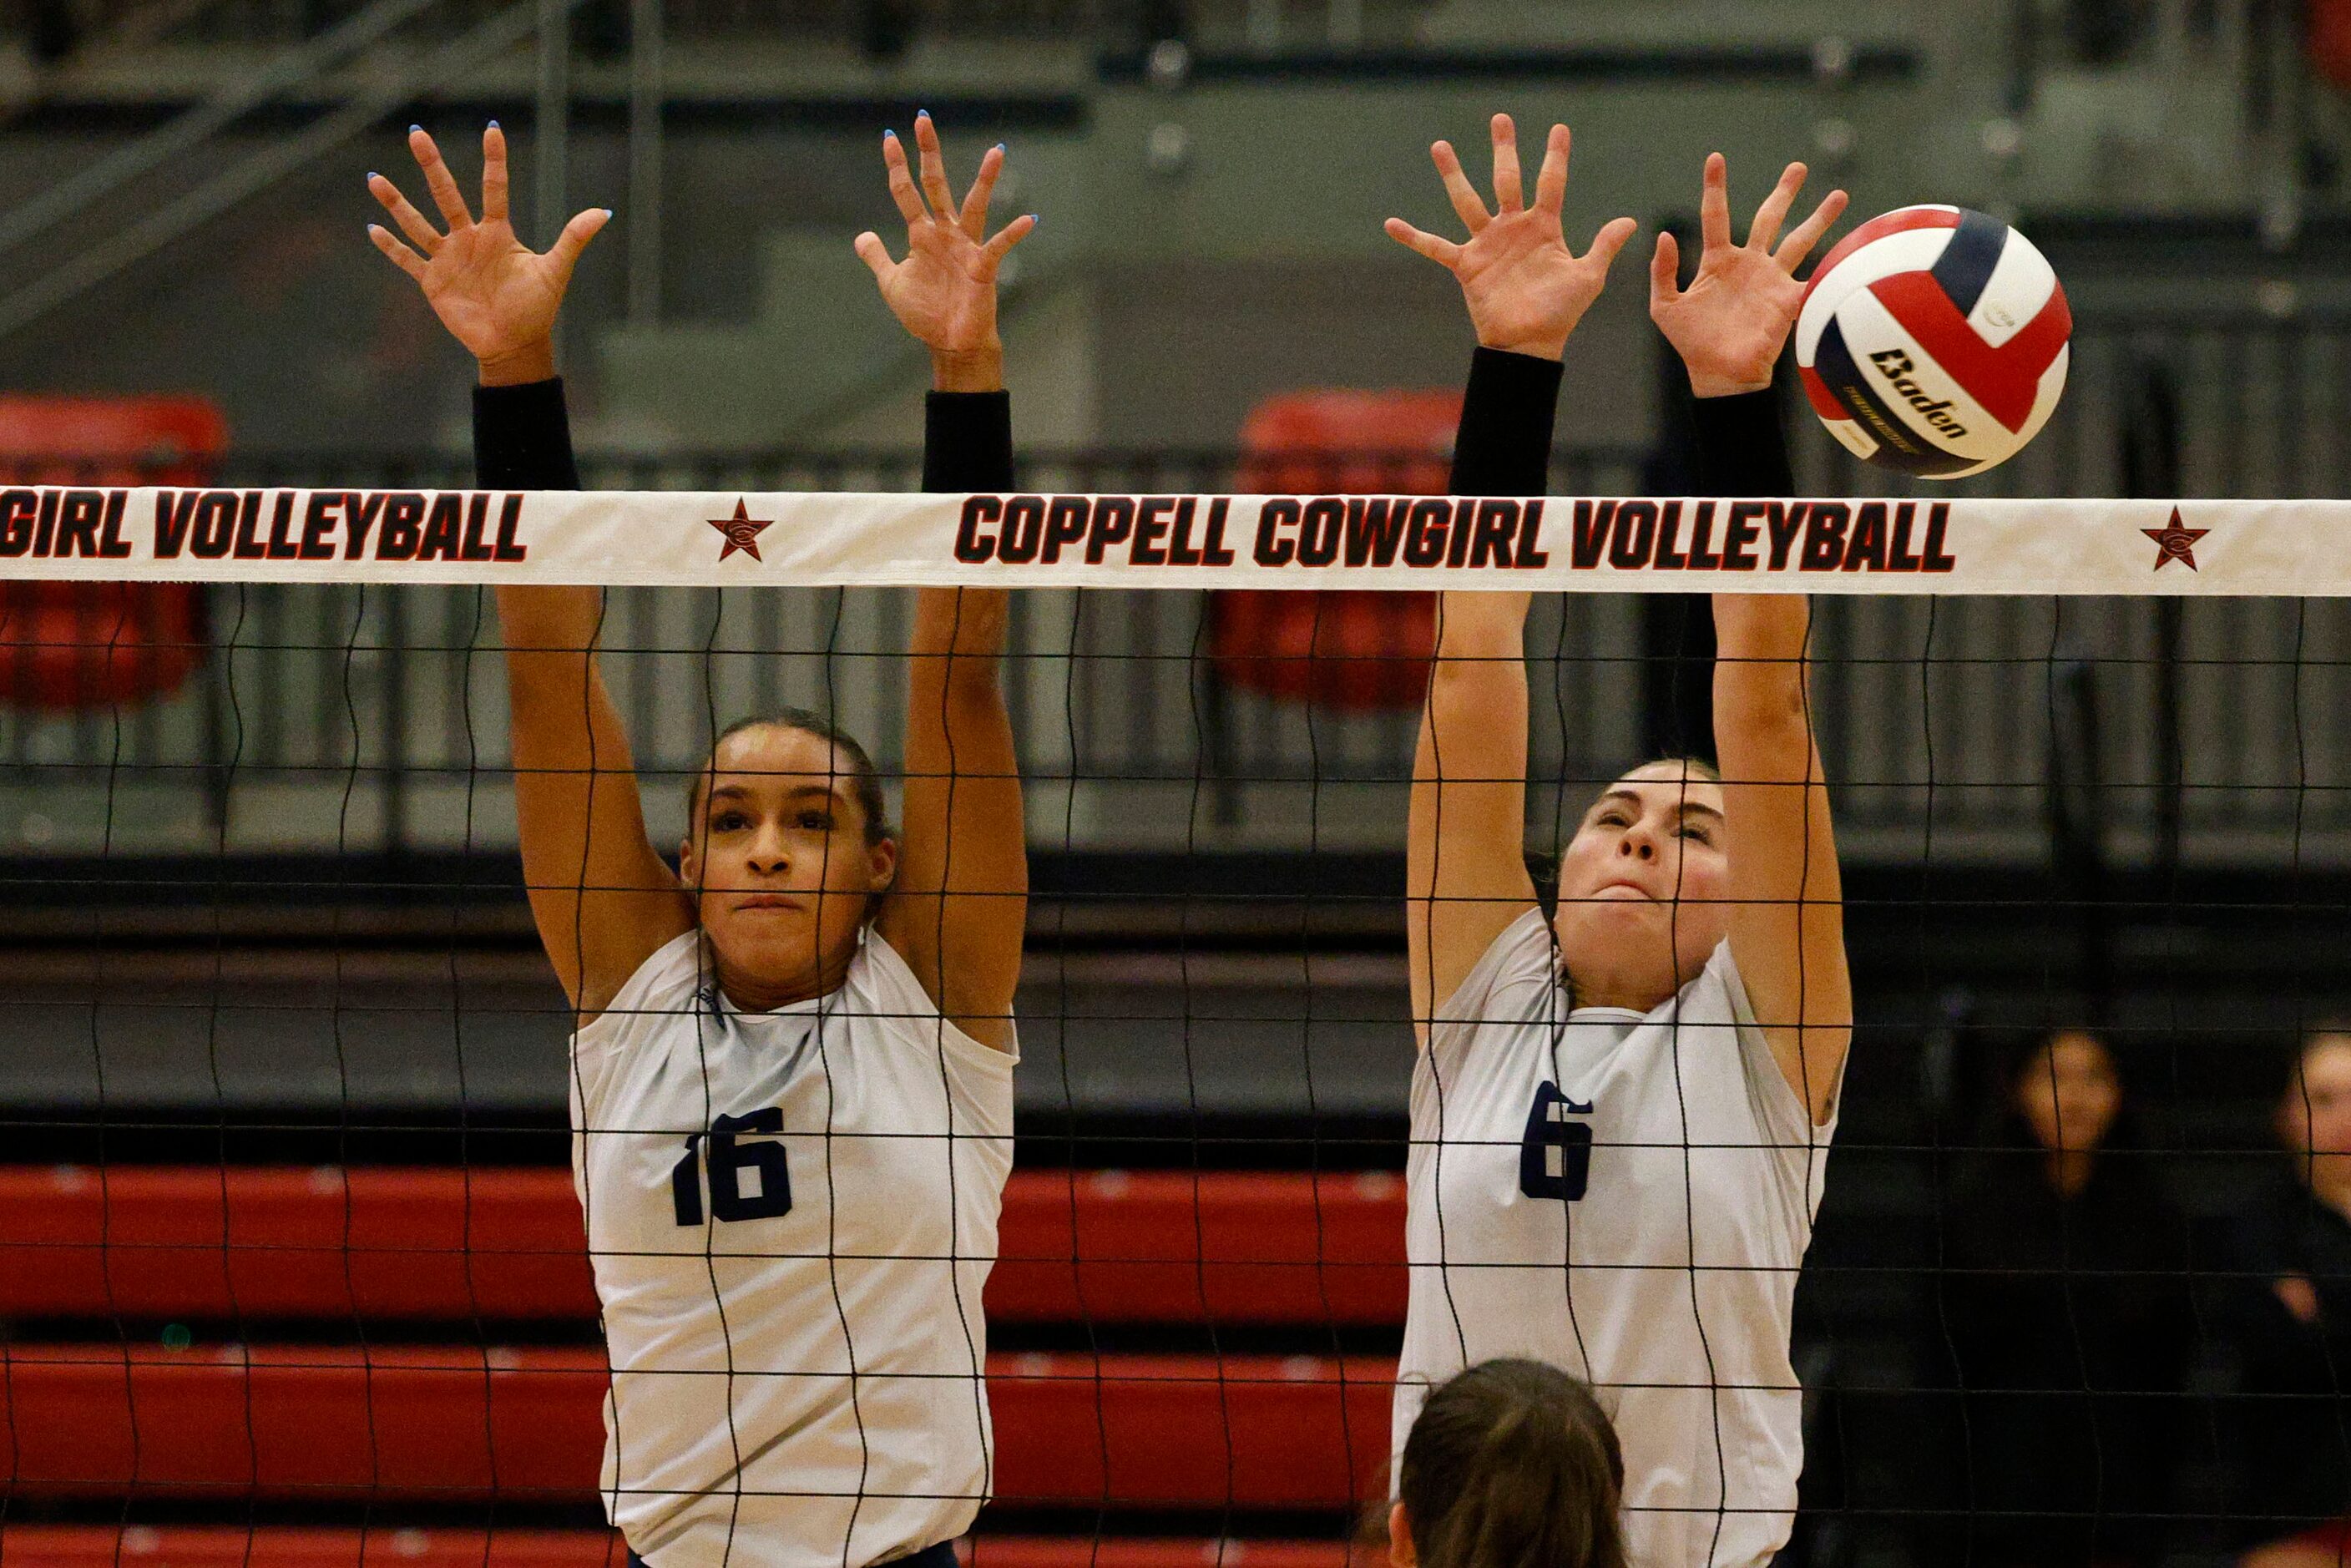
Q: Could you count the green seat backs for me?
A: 0